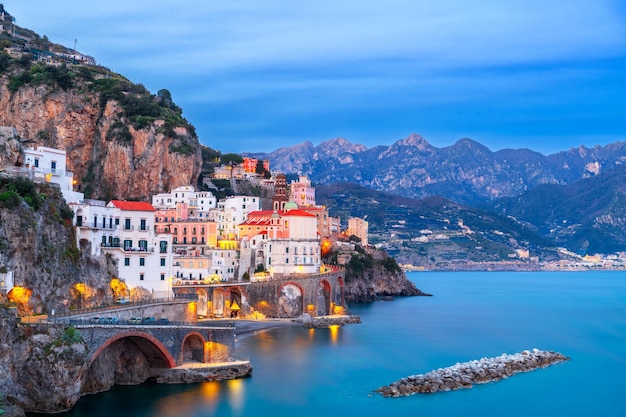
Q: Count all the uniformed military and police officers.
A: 0